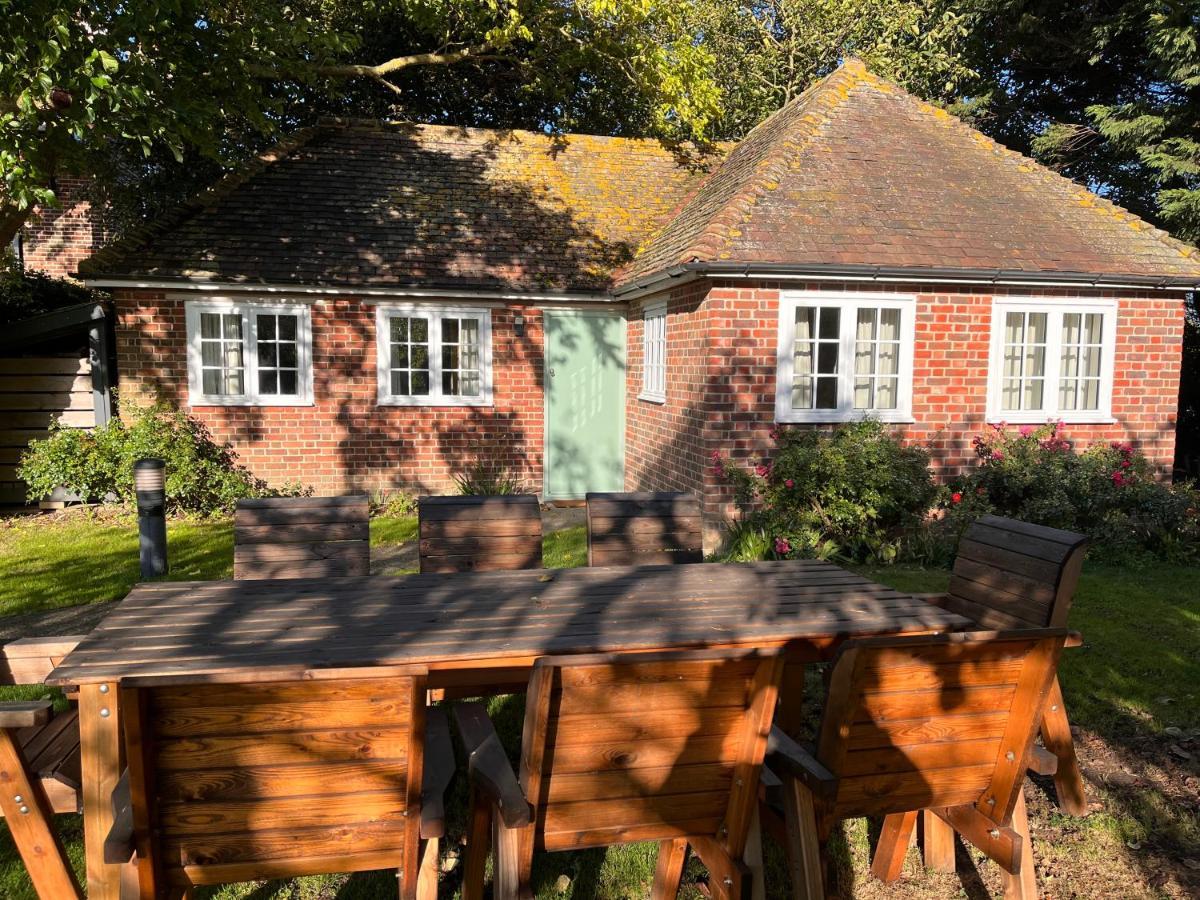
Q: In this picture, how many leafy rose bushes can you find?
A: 2